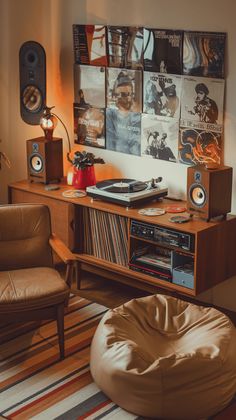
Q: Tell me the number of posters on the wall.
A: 12